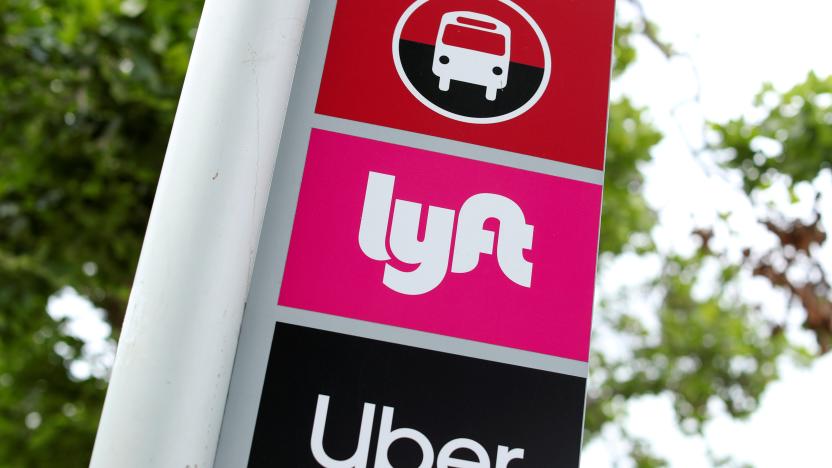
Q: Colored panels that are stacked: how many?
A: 3